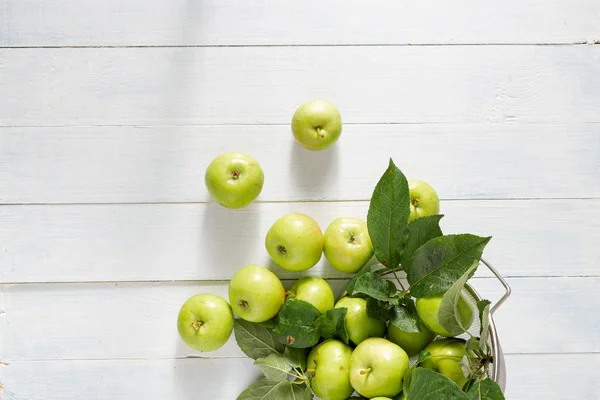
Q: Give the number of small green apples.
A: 15